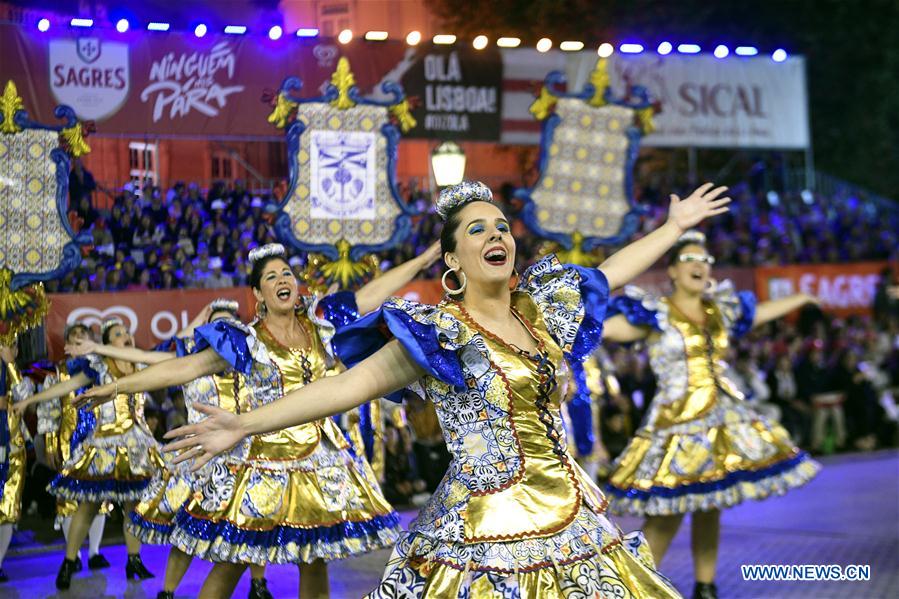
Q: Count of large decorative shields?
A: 3